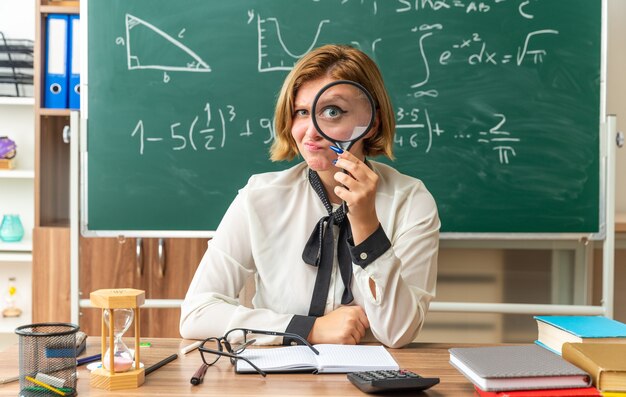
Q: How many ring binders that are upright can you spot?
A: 2